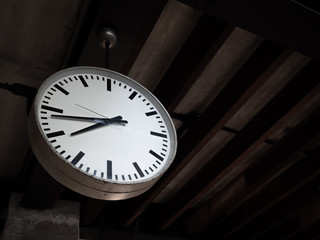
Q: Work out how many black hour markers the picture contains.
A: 12